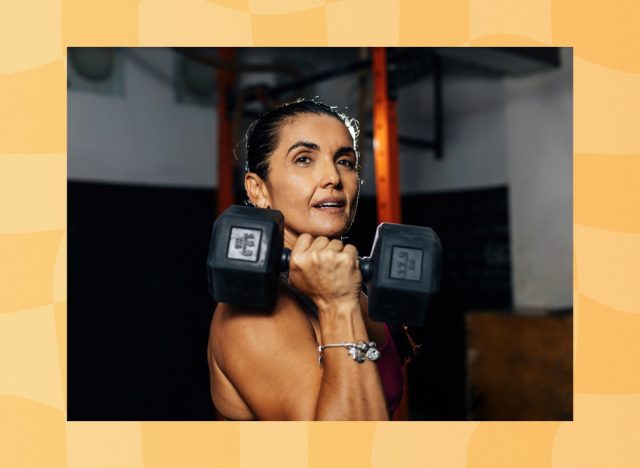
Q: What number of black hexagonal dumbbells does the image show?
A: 1